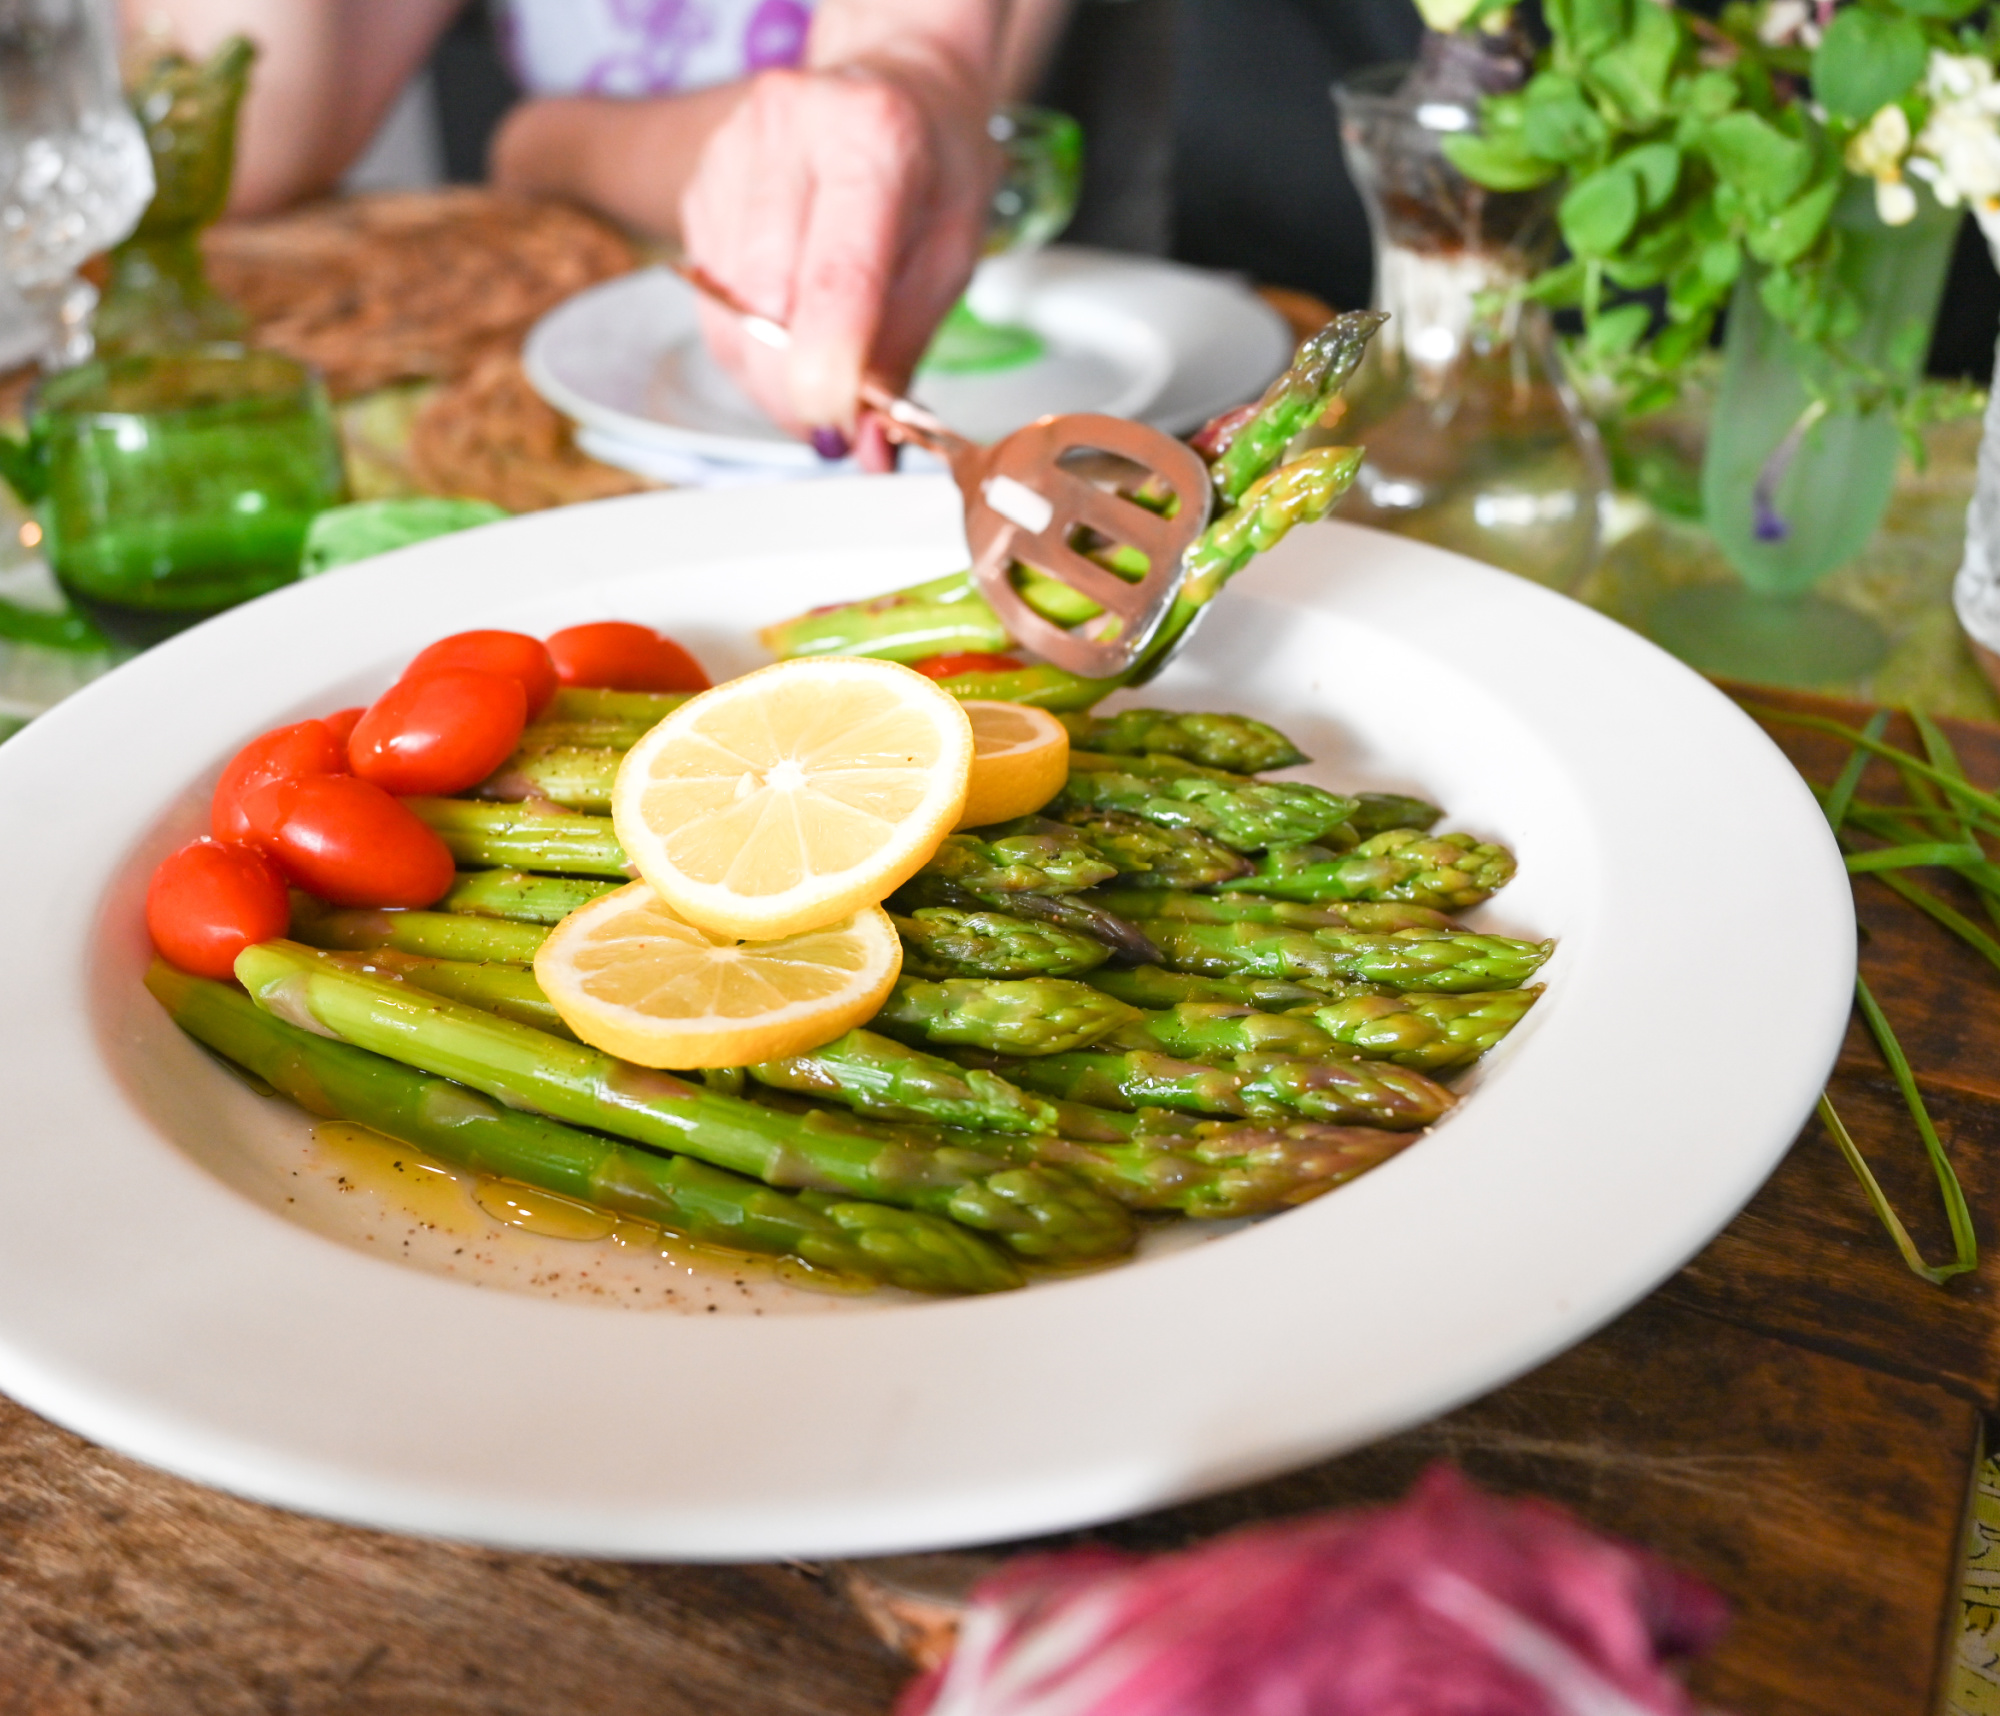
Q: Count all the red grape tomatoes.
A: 8